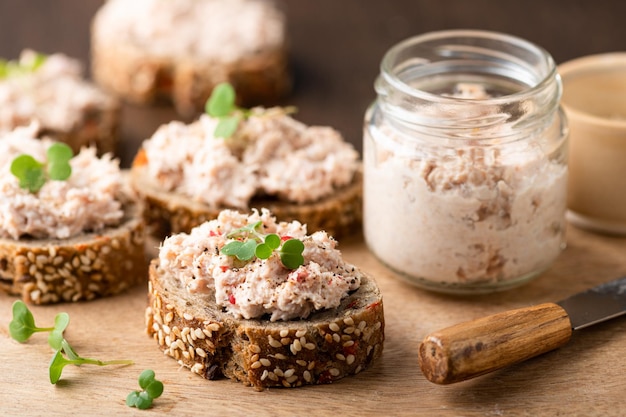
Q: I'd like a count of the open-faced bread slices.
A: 5